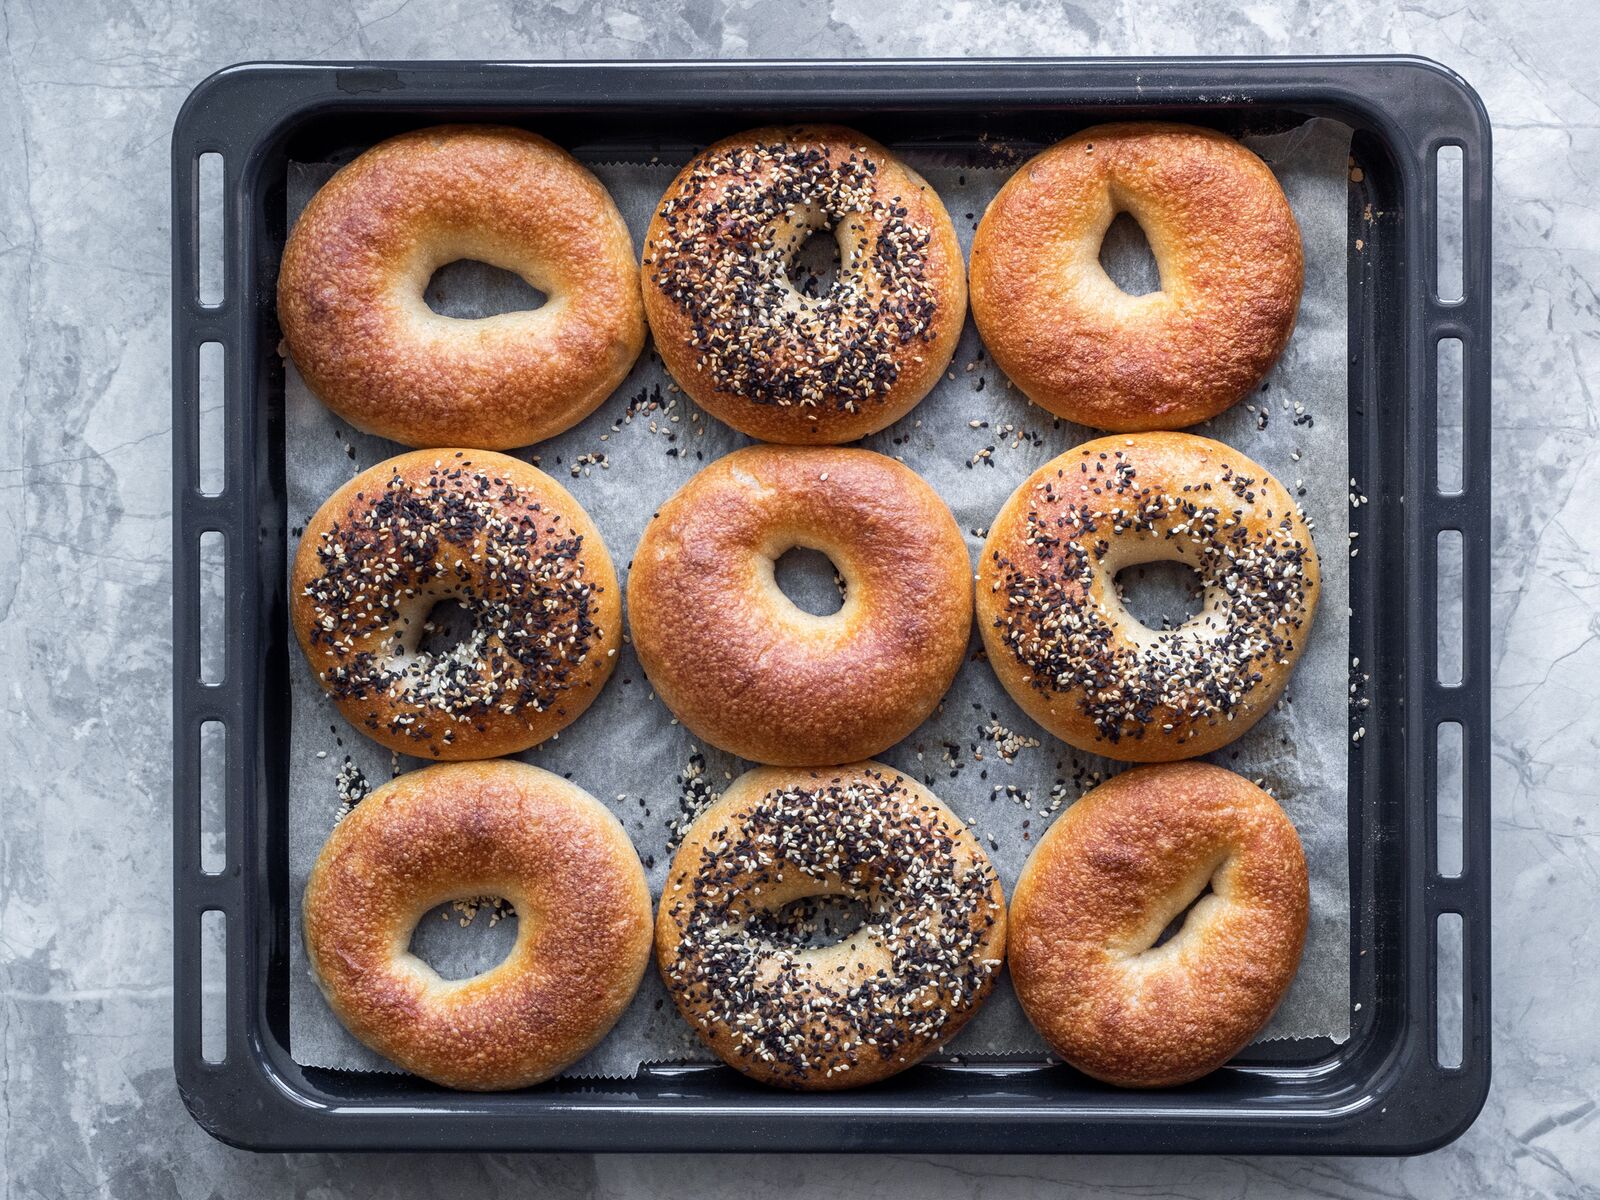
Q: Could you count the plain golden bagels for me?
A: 5